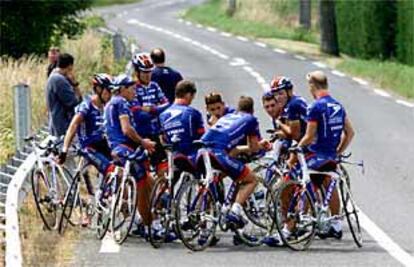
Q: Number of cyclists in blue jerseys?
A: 9